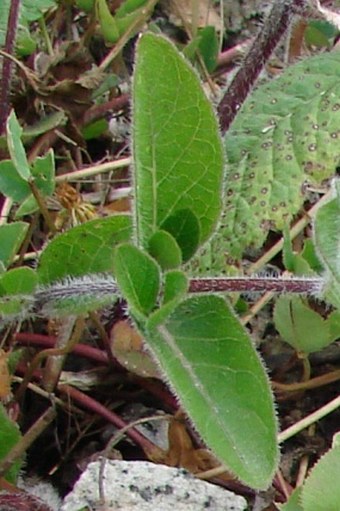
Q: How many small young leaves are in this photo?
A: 4